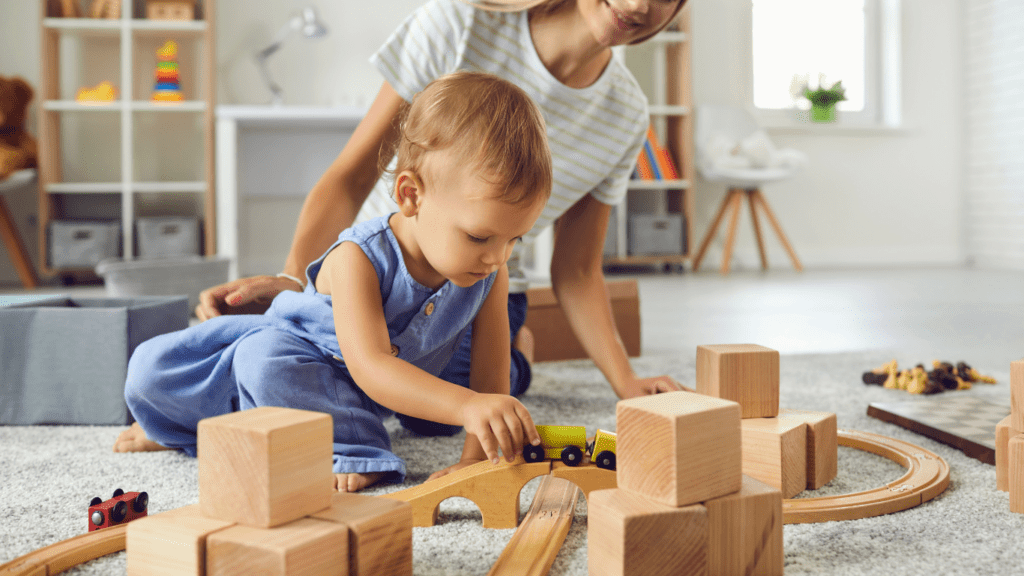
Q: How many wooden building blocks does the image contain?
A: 13